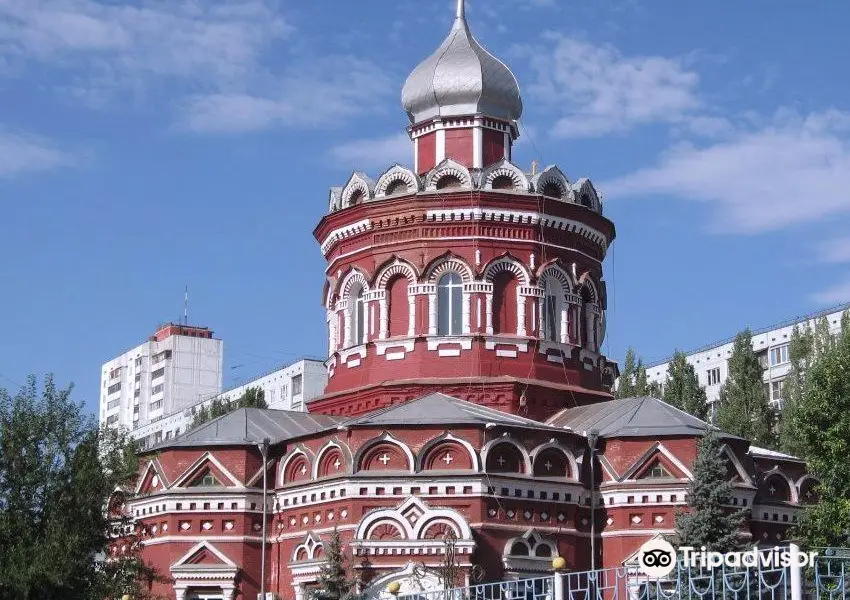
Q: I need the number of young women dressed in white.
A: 0